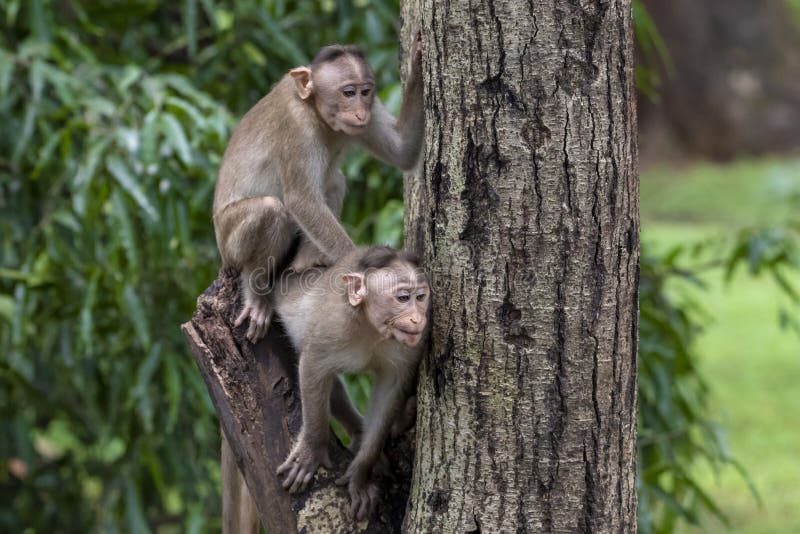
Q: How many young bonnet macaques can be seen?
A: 2